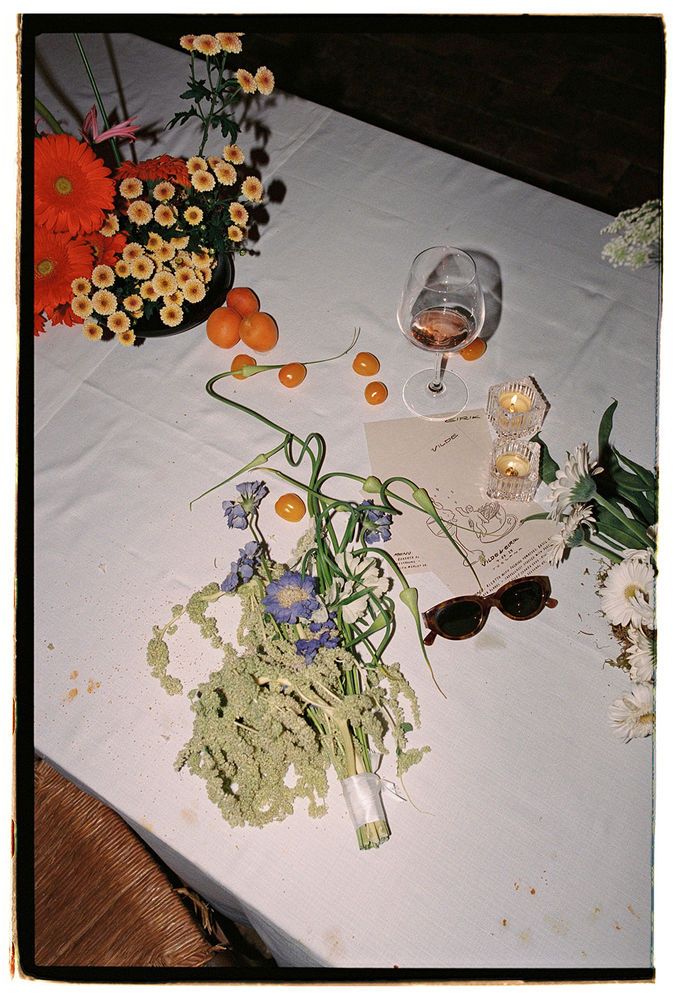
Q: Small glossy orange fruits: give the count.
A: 6